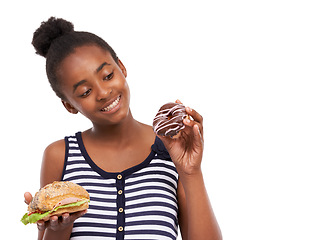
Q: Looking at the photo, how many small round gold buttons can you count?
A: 4